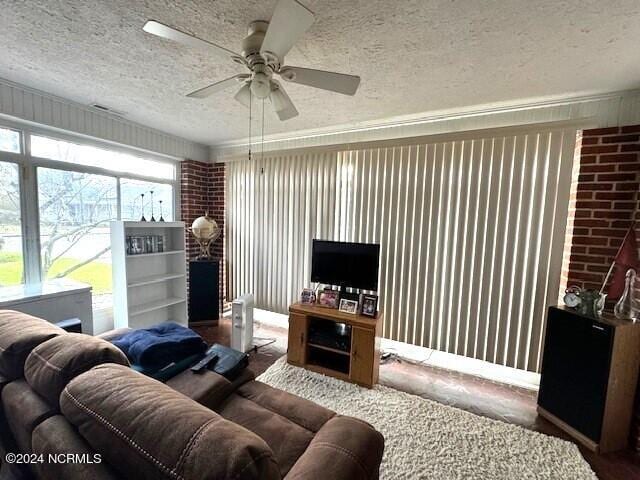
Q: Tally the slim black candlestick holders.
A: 3